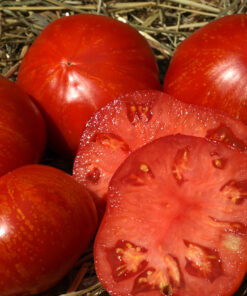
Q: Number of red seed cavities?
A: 12